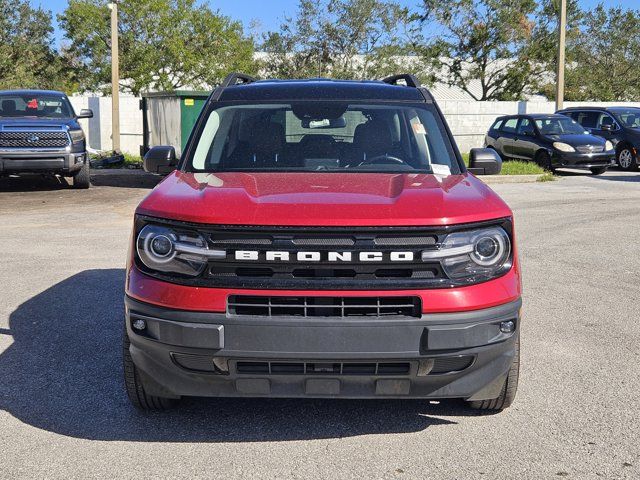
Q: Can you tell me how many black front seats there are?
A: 2